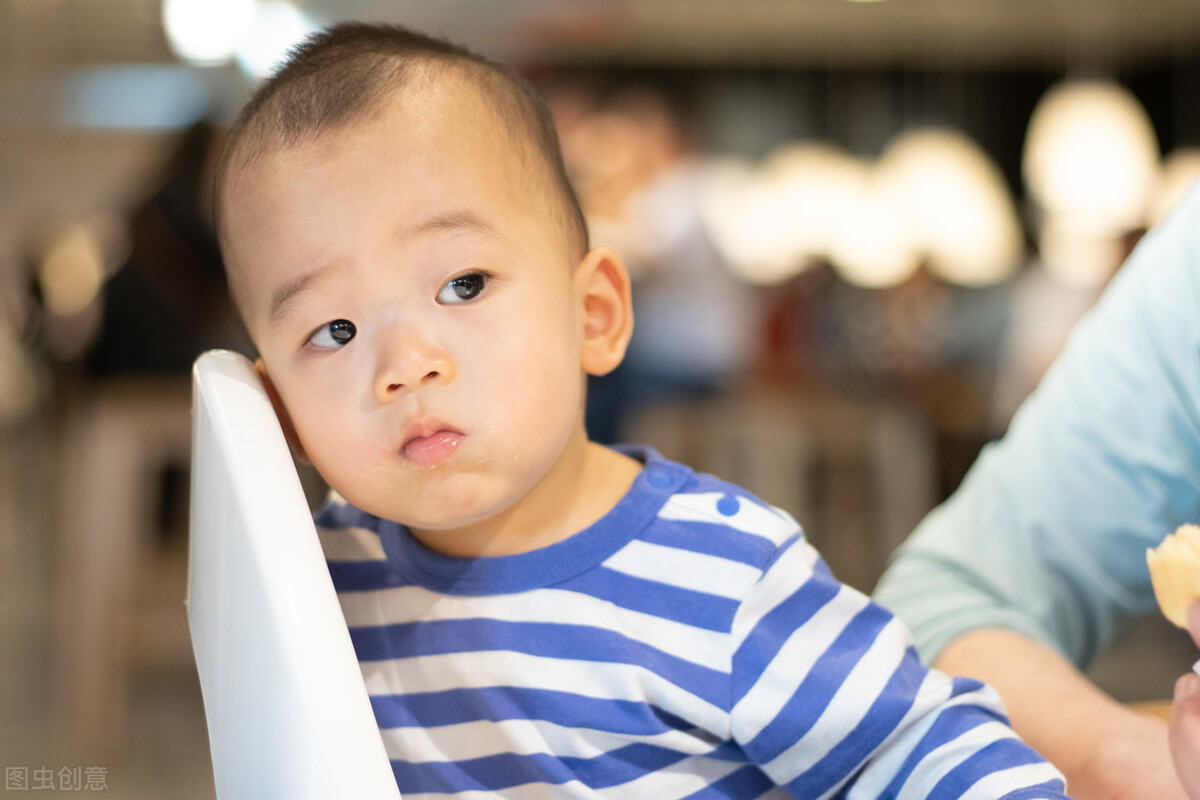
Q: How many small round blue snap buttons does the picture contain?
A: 2